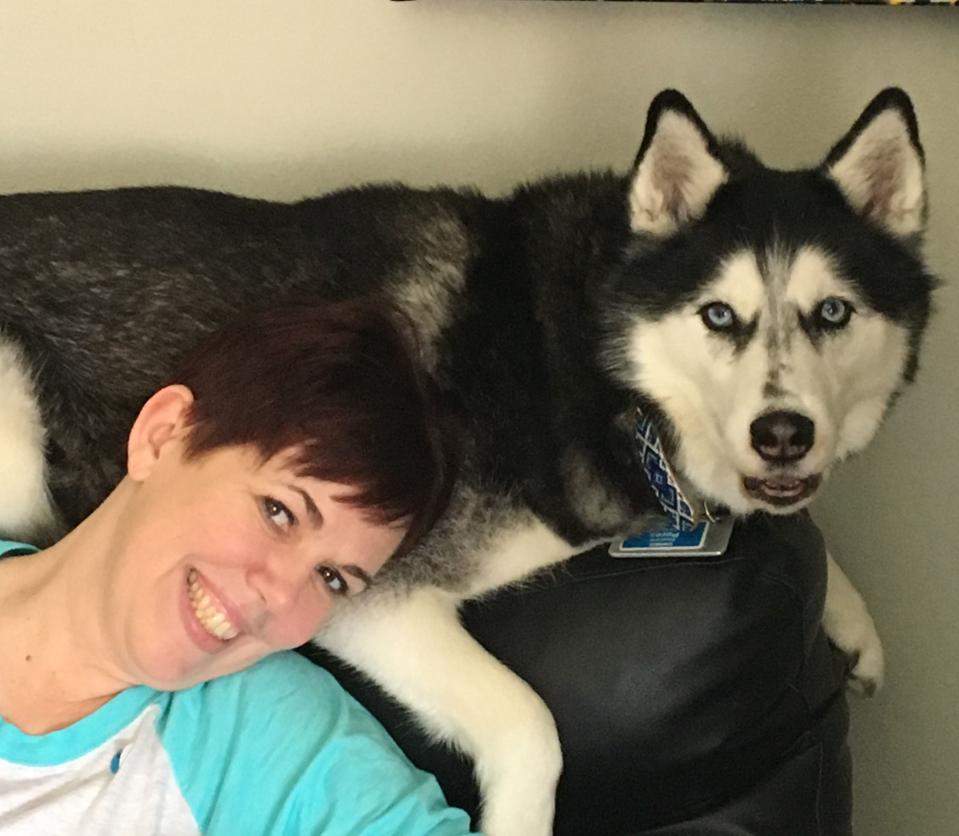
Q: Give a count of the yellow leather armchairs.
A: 0